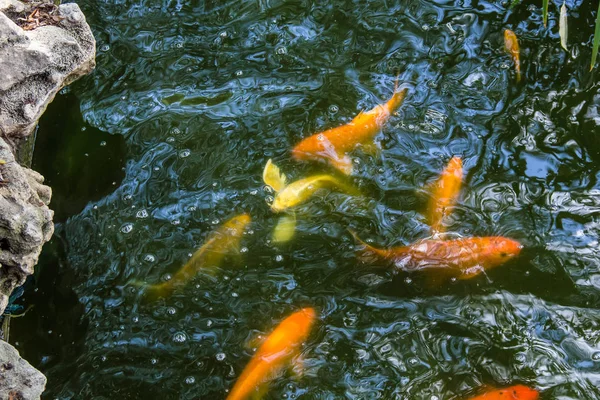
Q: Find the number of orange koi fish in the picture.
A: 6